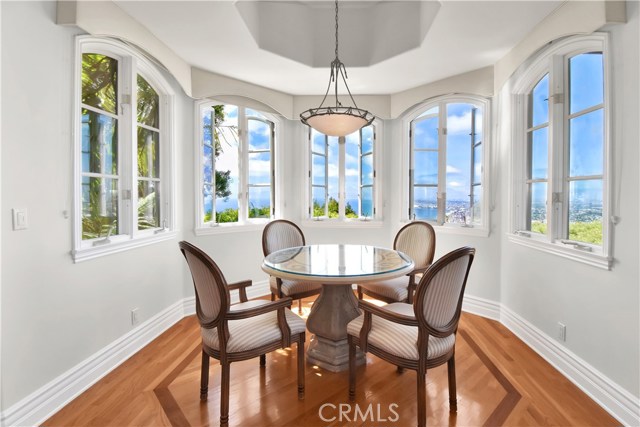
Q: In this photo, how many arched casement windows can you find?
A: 5